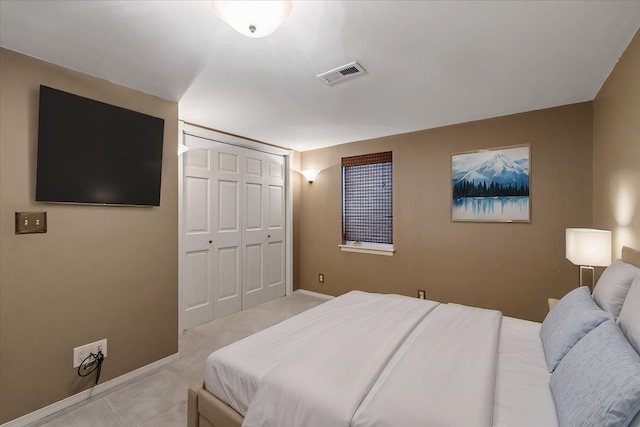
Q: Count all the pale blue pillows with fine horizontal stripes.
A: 2